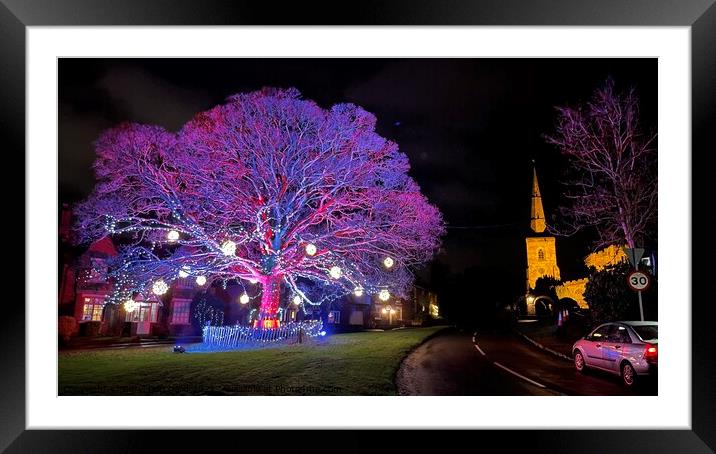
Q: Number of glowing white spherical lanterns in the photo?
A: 13